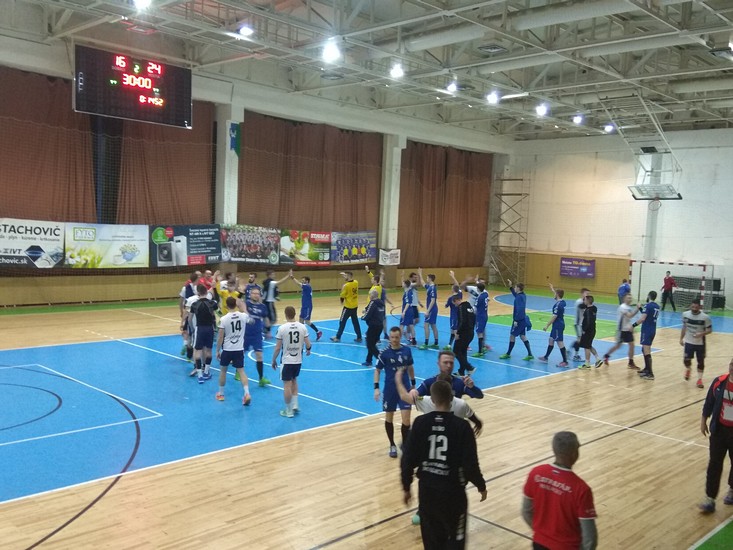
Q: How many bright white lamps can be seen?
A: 9